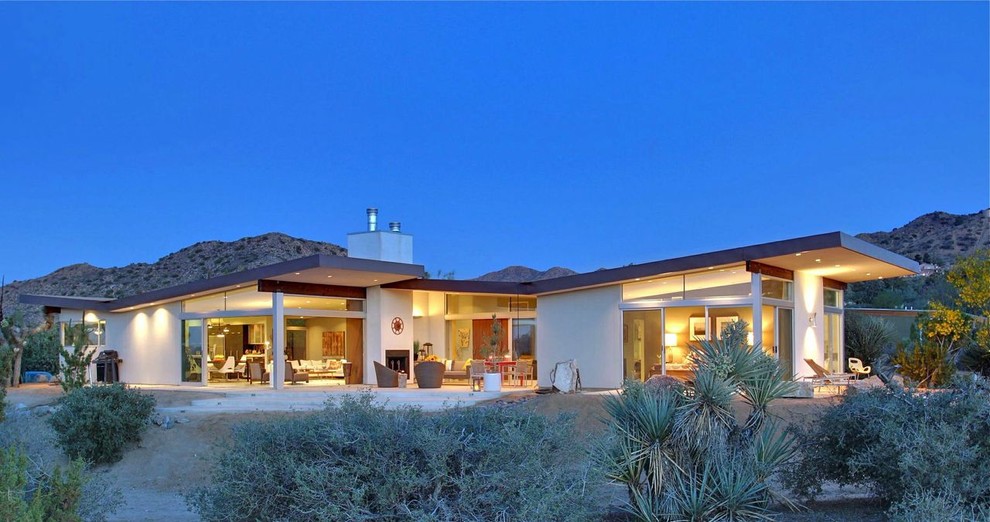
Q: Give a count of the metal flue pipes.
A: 2